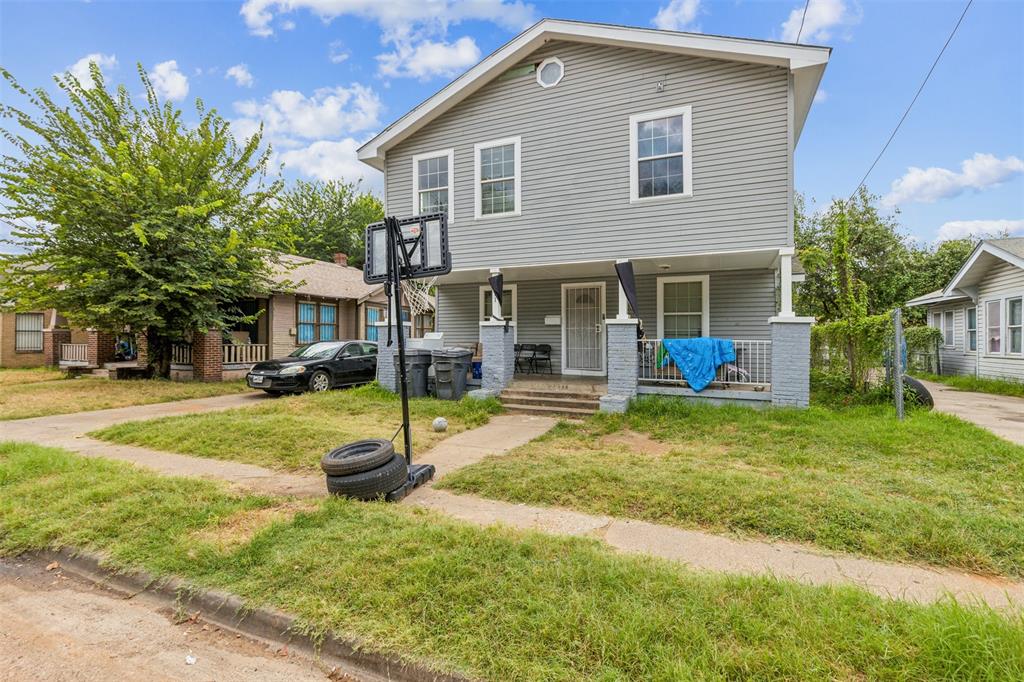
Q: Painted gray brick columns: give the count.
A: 4